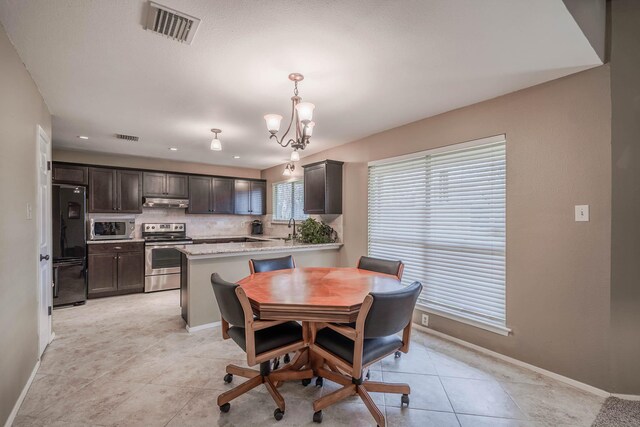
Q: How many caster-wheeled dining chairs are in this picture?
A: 4